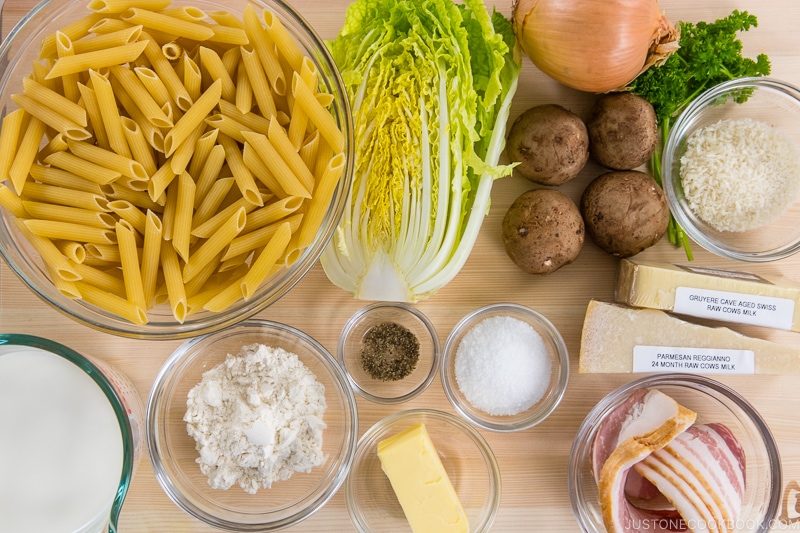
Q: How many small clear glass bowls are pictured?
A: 6